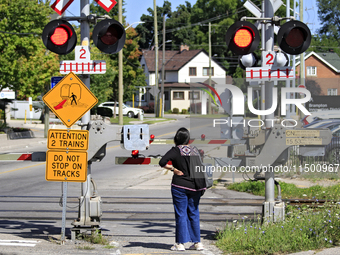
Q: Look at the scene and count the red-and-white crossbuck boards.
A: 2